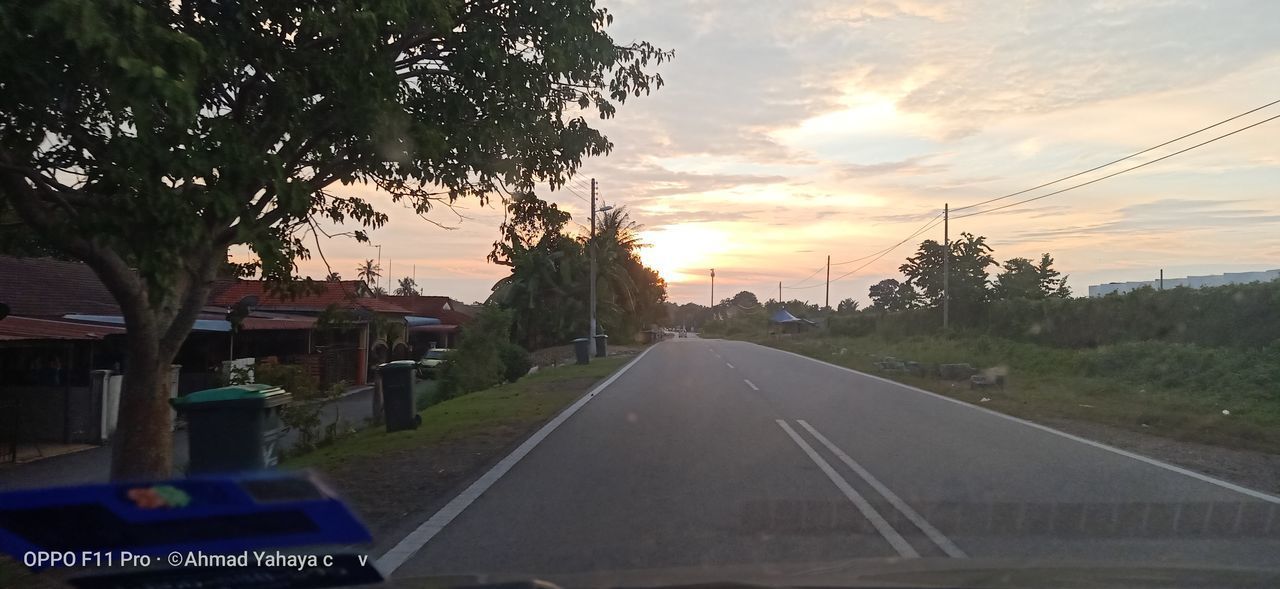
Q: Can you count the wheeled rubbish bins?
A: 4